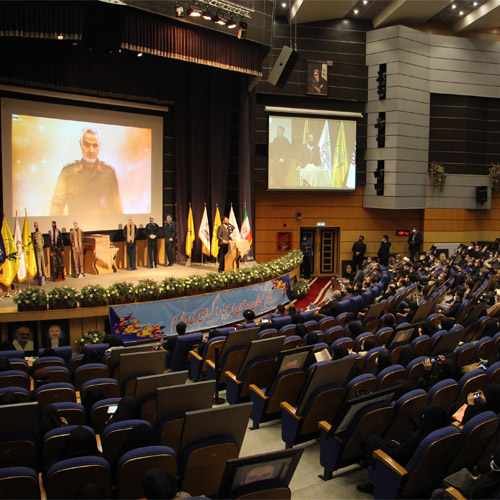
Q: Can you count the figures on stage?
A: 7